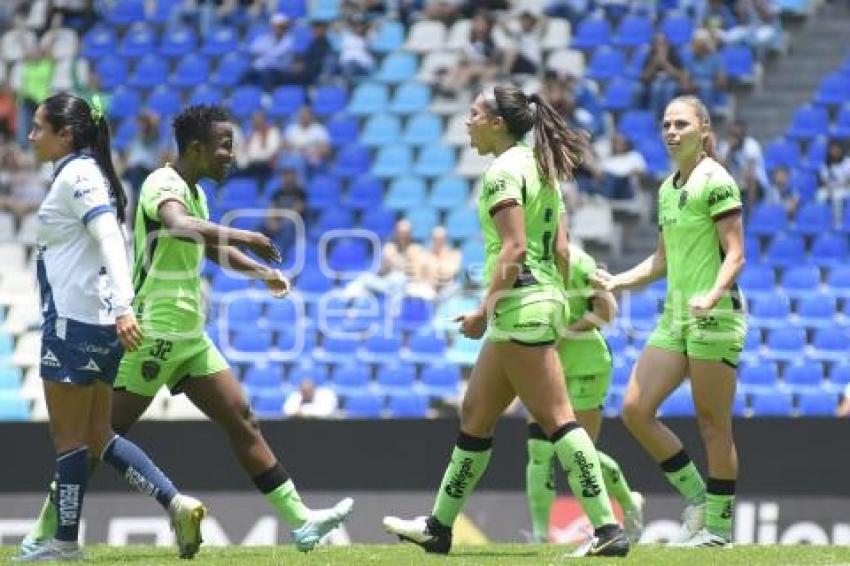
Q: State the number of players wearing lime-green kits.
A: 4